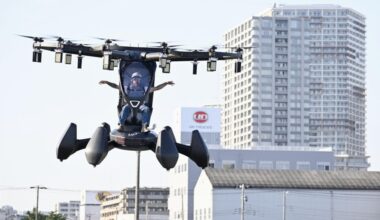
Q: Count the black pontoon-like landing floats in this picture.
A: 4